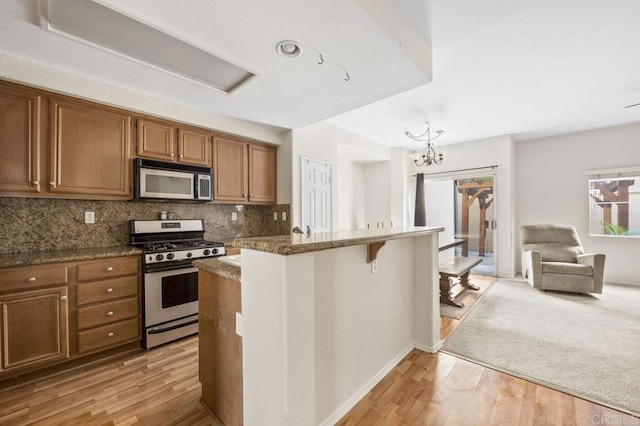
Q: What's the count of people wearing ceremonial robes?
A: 0